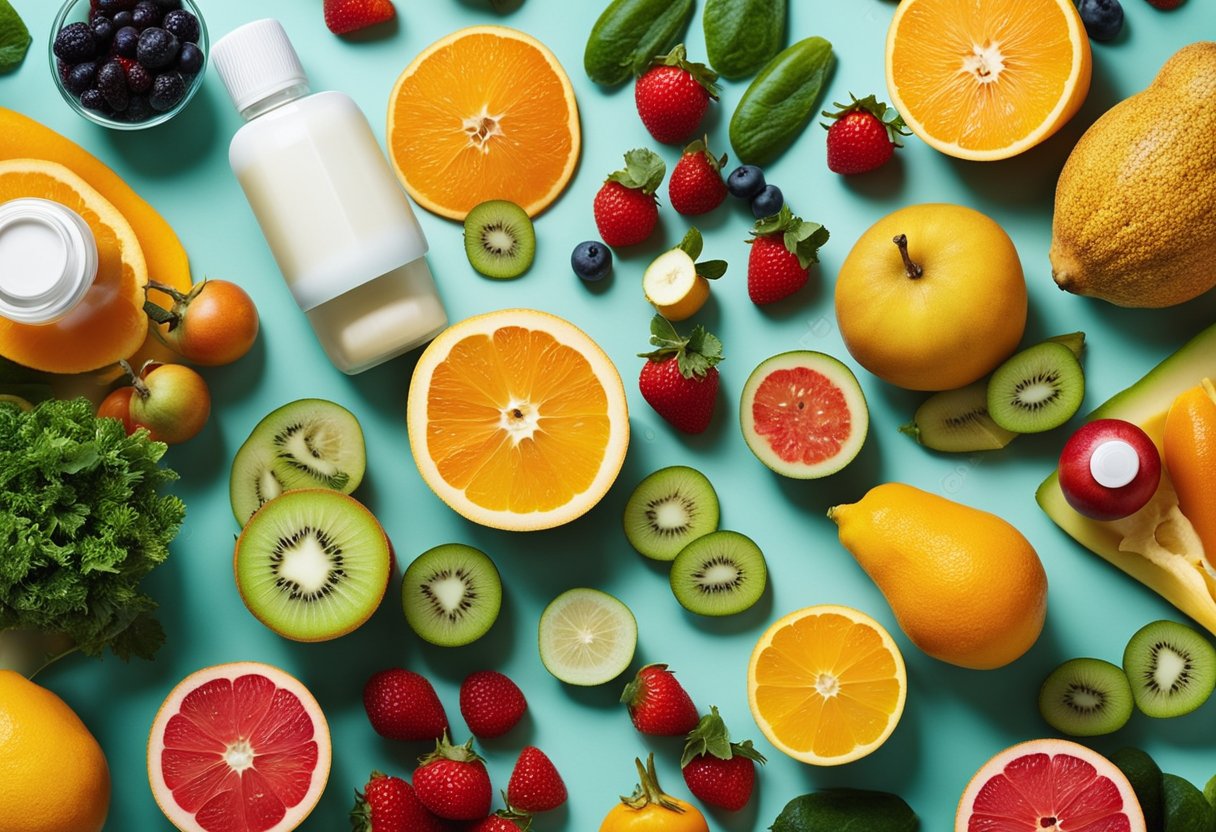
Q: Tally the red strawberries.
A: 15